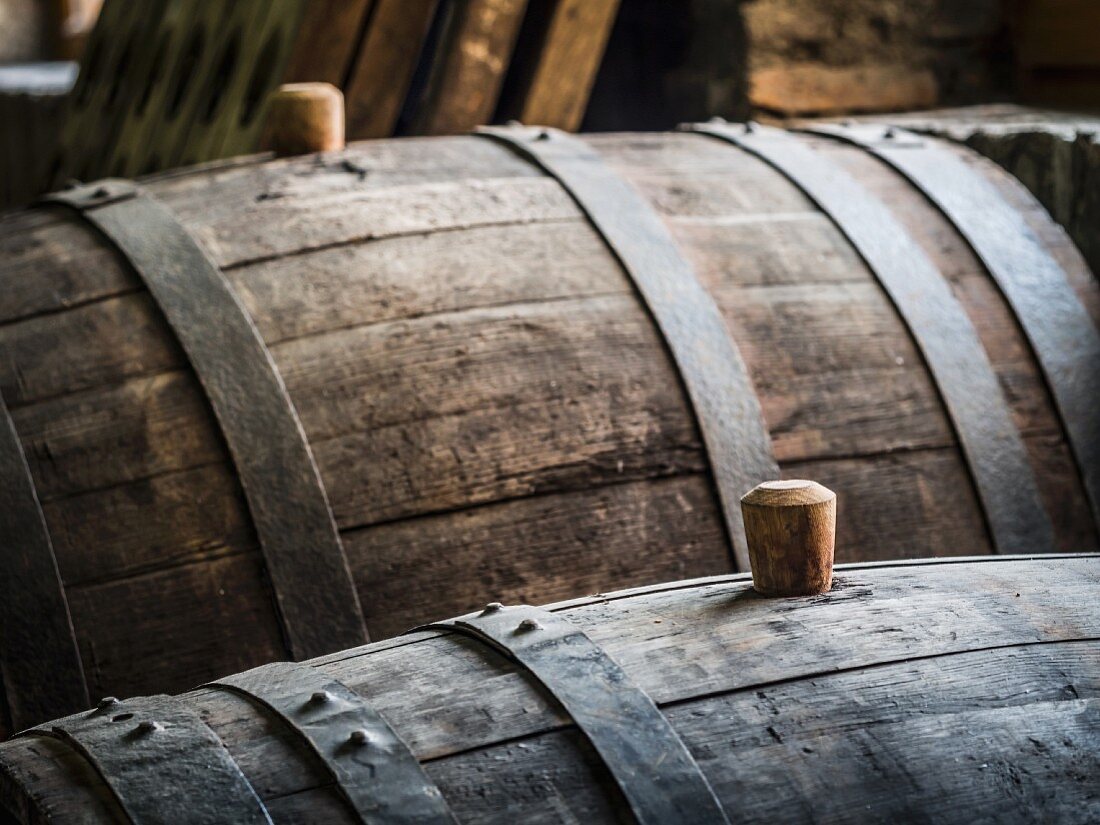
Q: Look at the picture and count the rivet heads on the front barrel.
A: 6